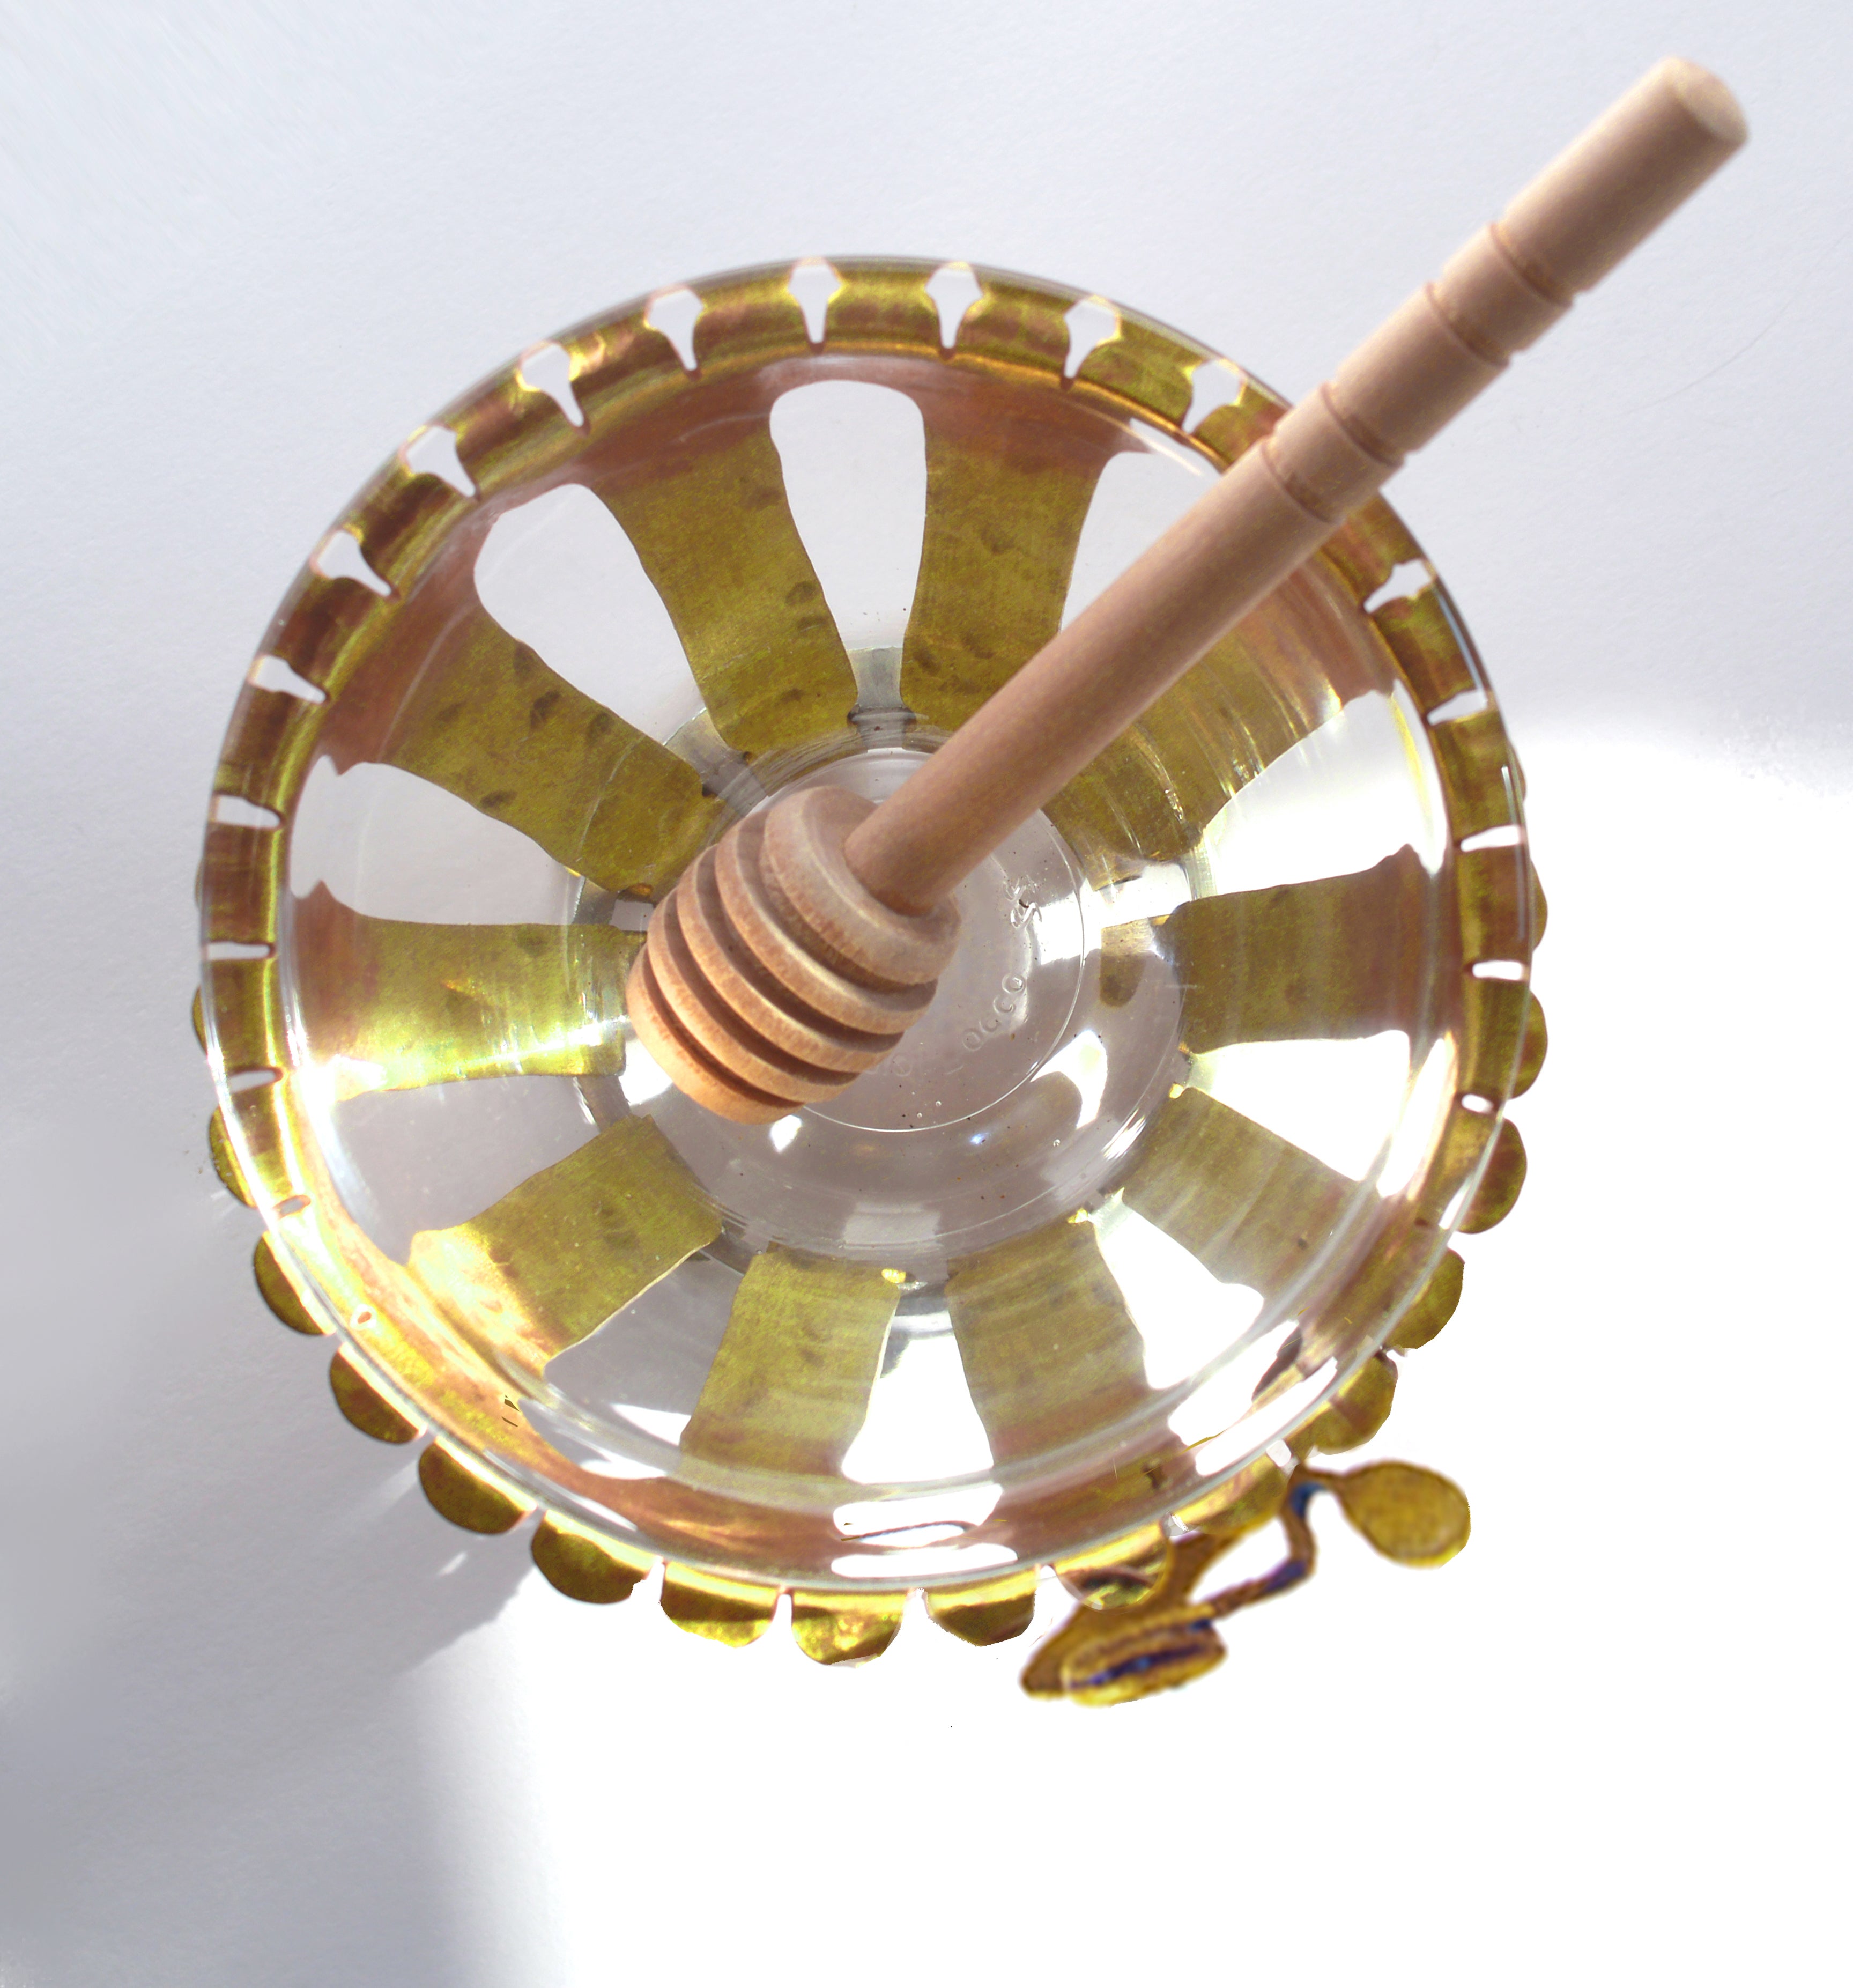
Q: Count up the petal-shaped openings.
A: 10